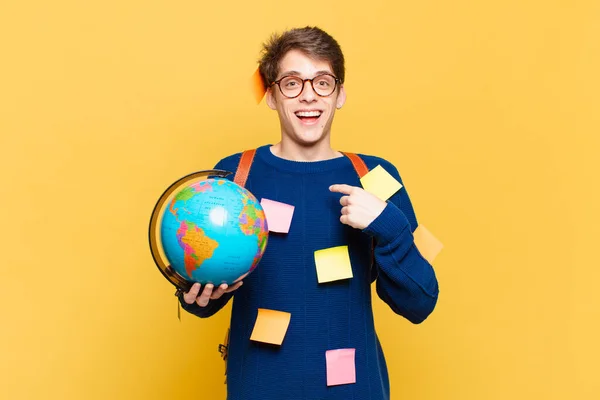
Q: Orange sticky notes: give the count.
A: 3